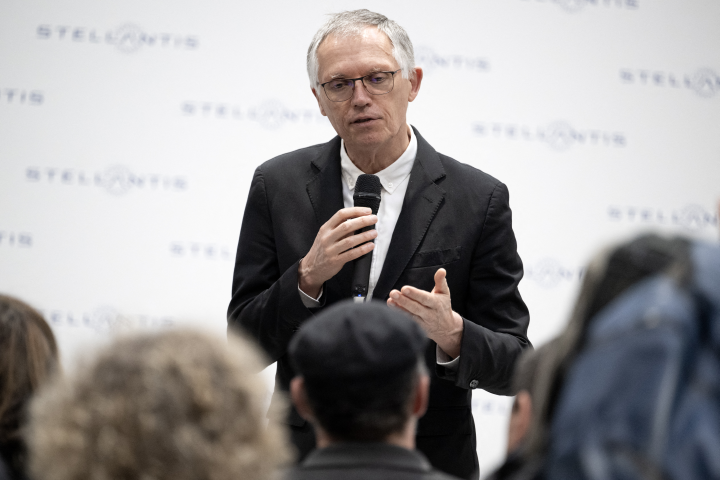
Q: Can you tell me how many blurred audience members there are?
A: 5